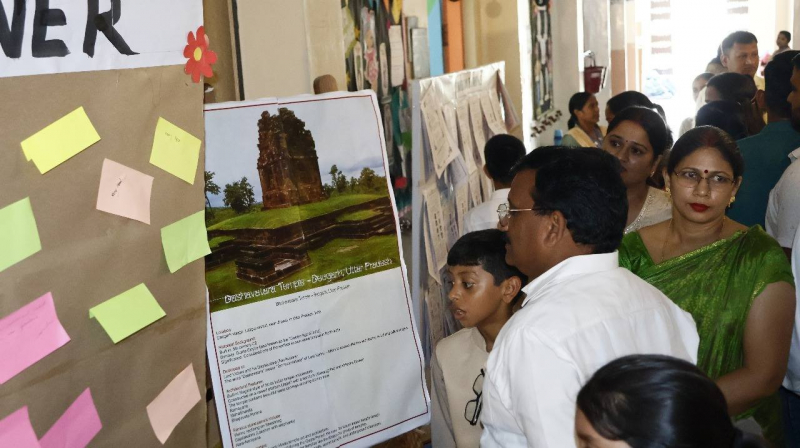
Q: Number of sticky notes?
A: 10